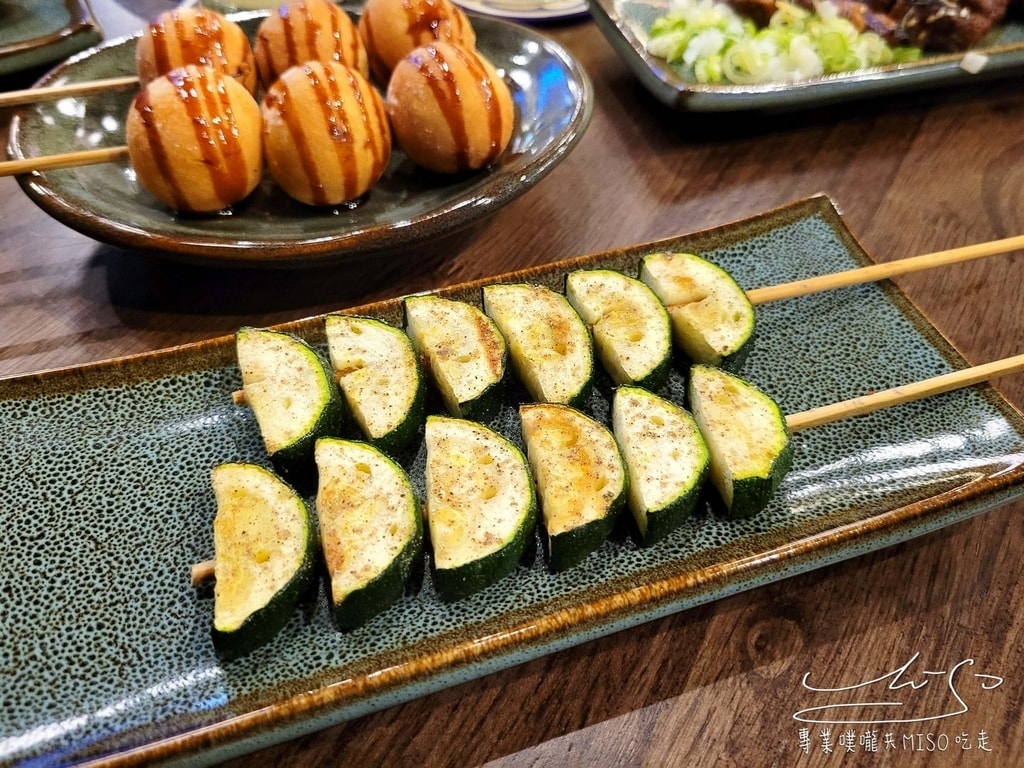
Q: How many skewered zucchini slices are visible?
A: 12